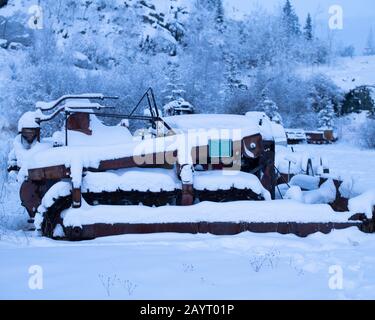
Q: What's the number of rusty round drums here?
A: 0